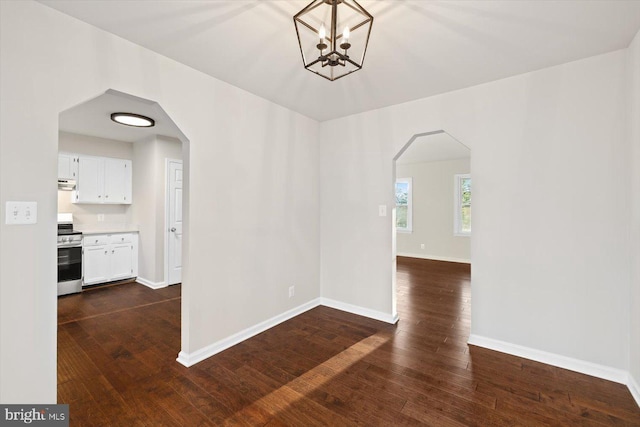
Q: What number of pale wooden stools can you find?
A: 0